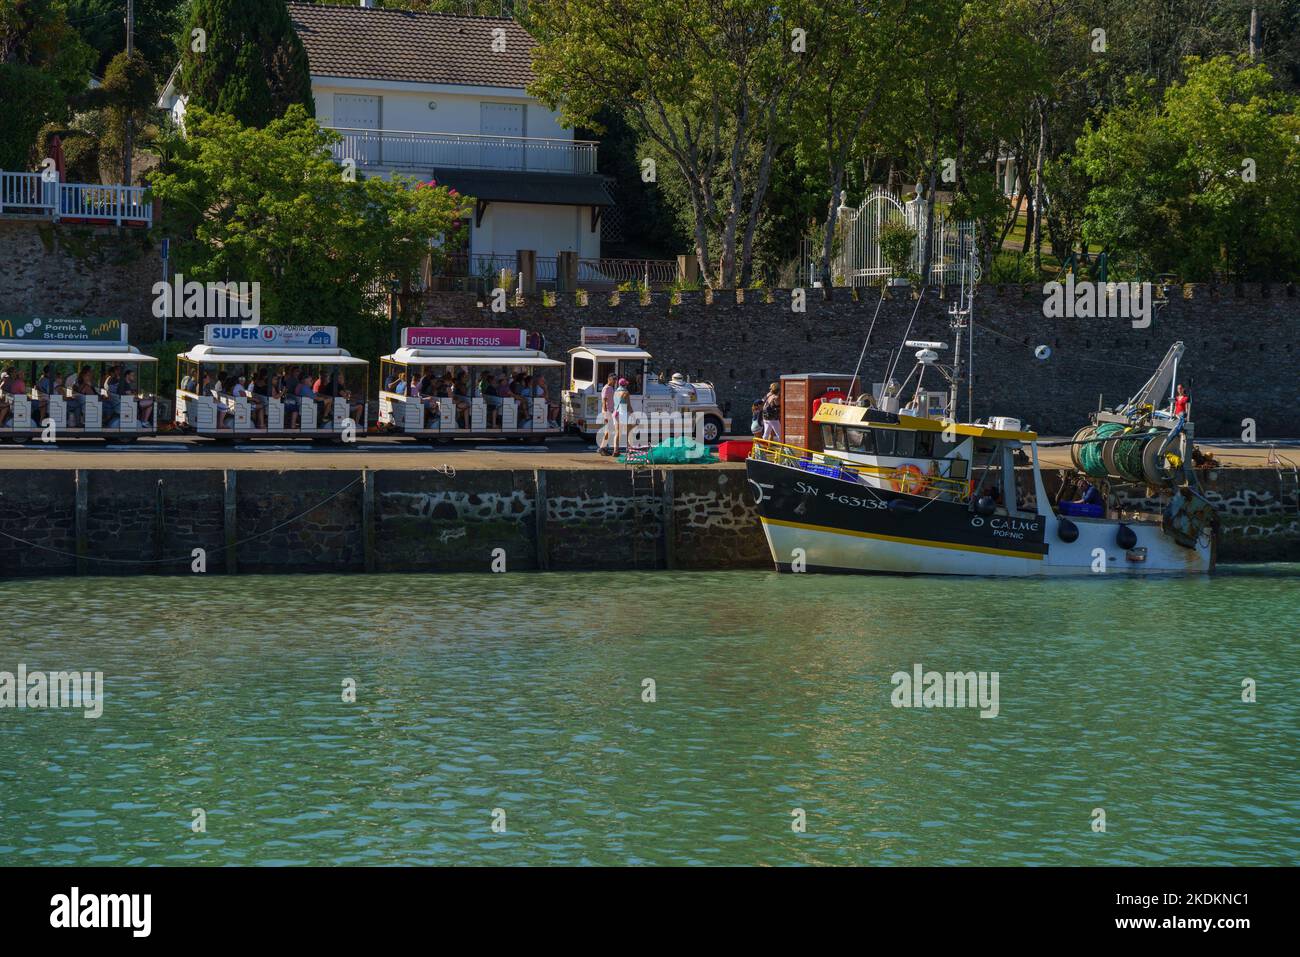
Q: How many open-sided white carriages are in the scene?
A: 3